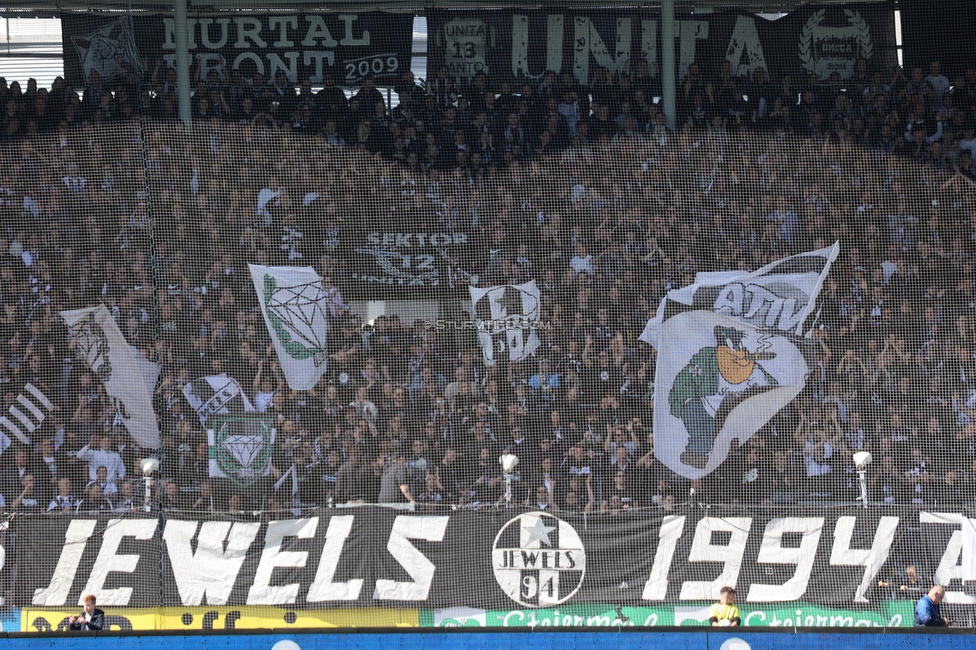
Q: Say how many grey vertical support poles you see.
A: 2